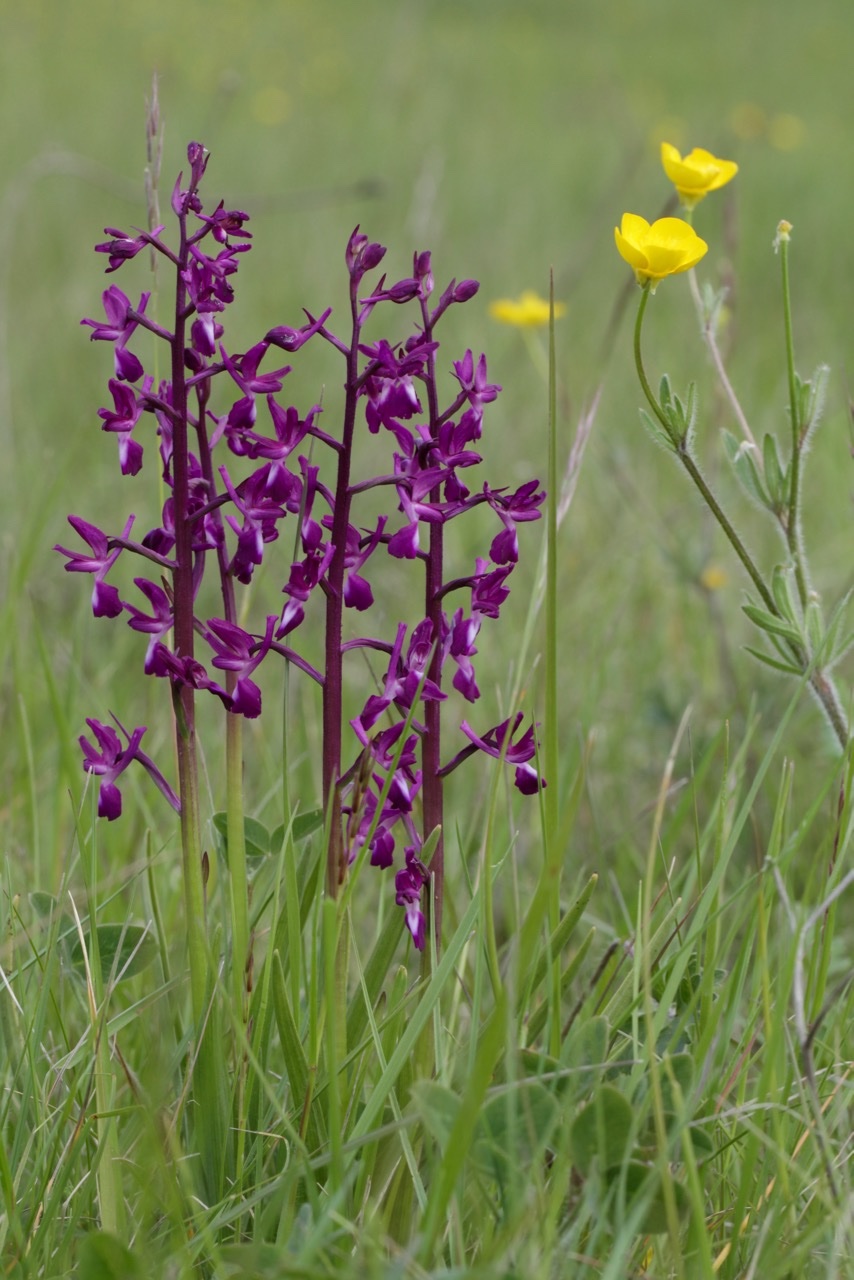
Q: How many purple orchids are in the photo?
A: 4